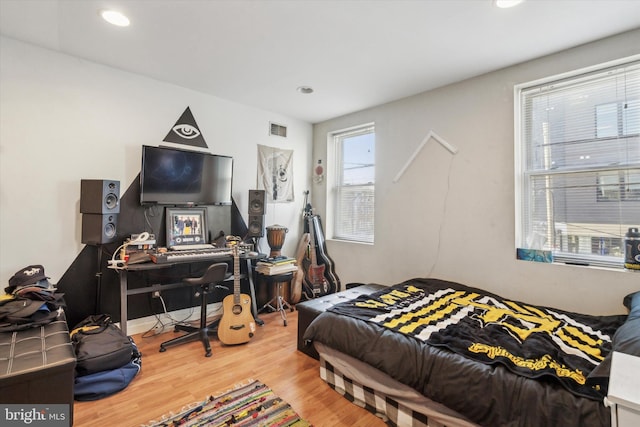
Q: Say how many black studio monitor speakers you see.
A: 4